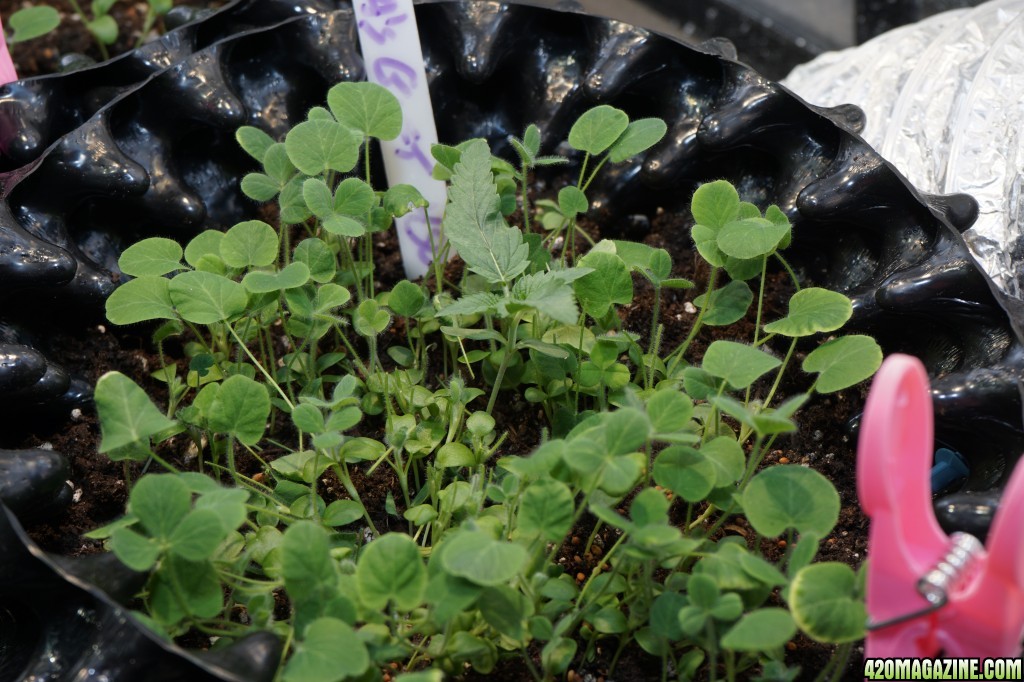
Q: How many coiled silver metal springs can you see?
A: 1